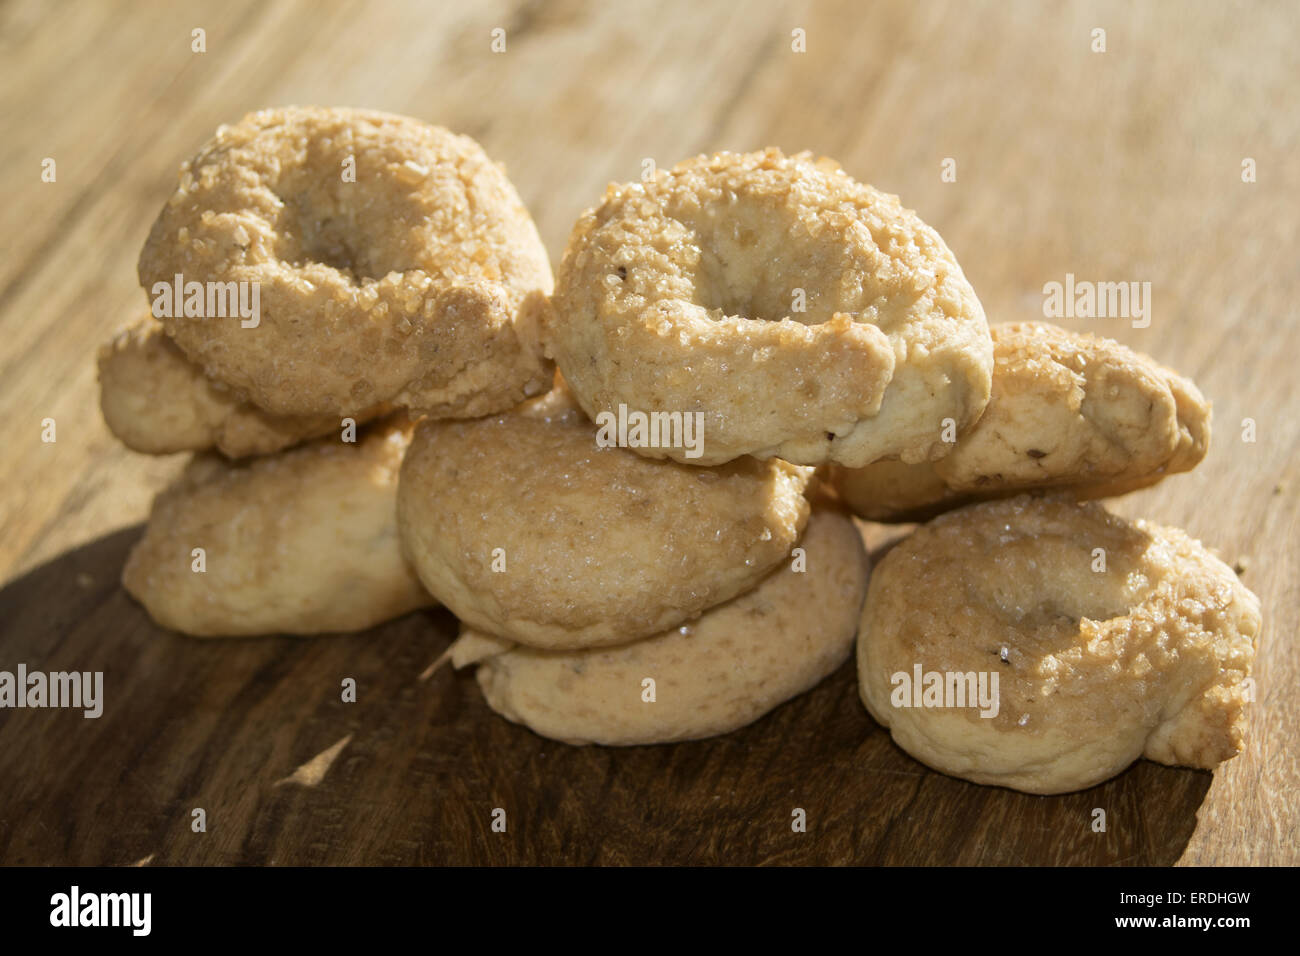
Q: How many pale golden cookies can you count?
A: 8